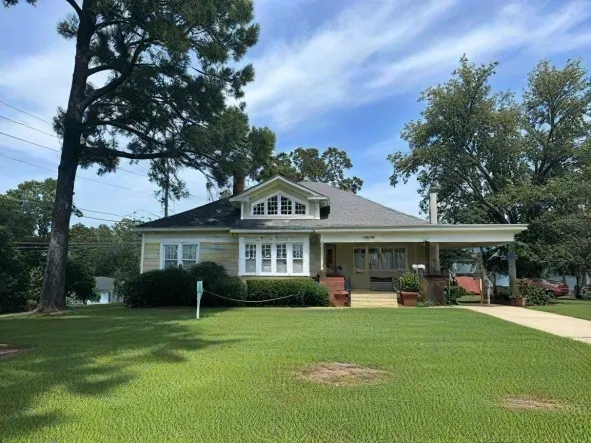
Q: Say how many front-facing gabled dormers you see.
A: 1